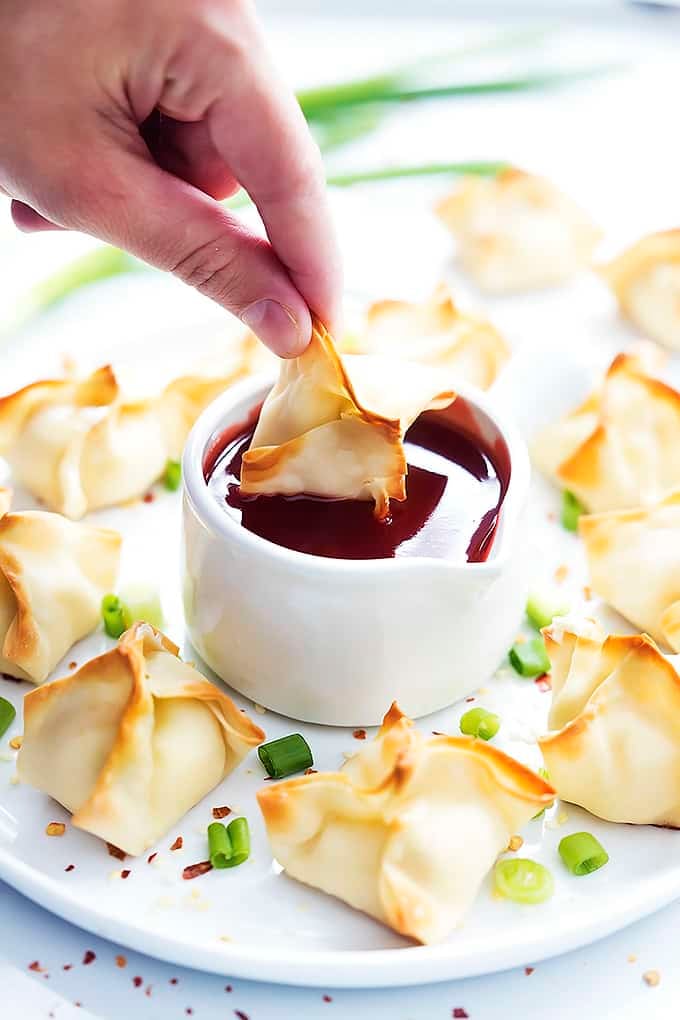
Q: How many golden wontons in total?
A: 12